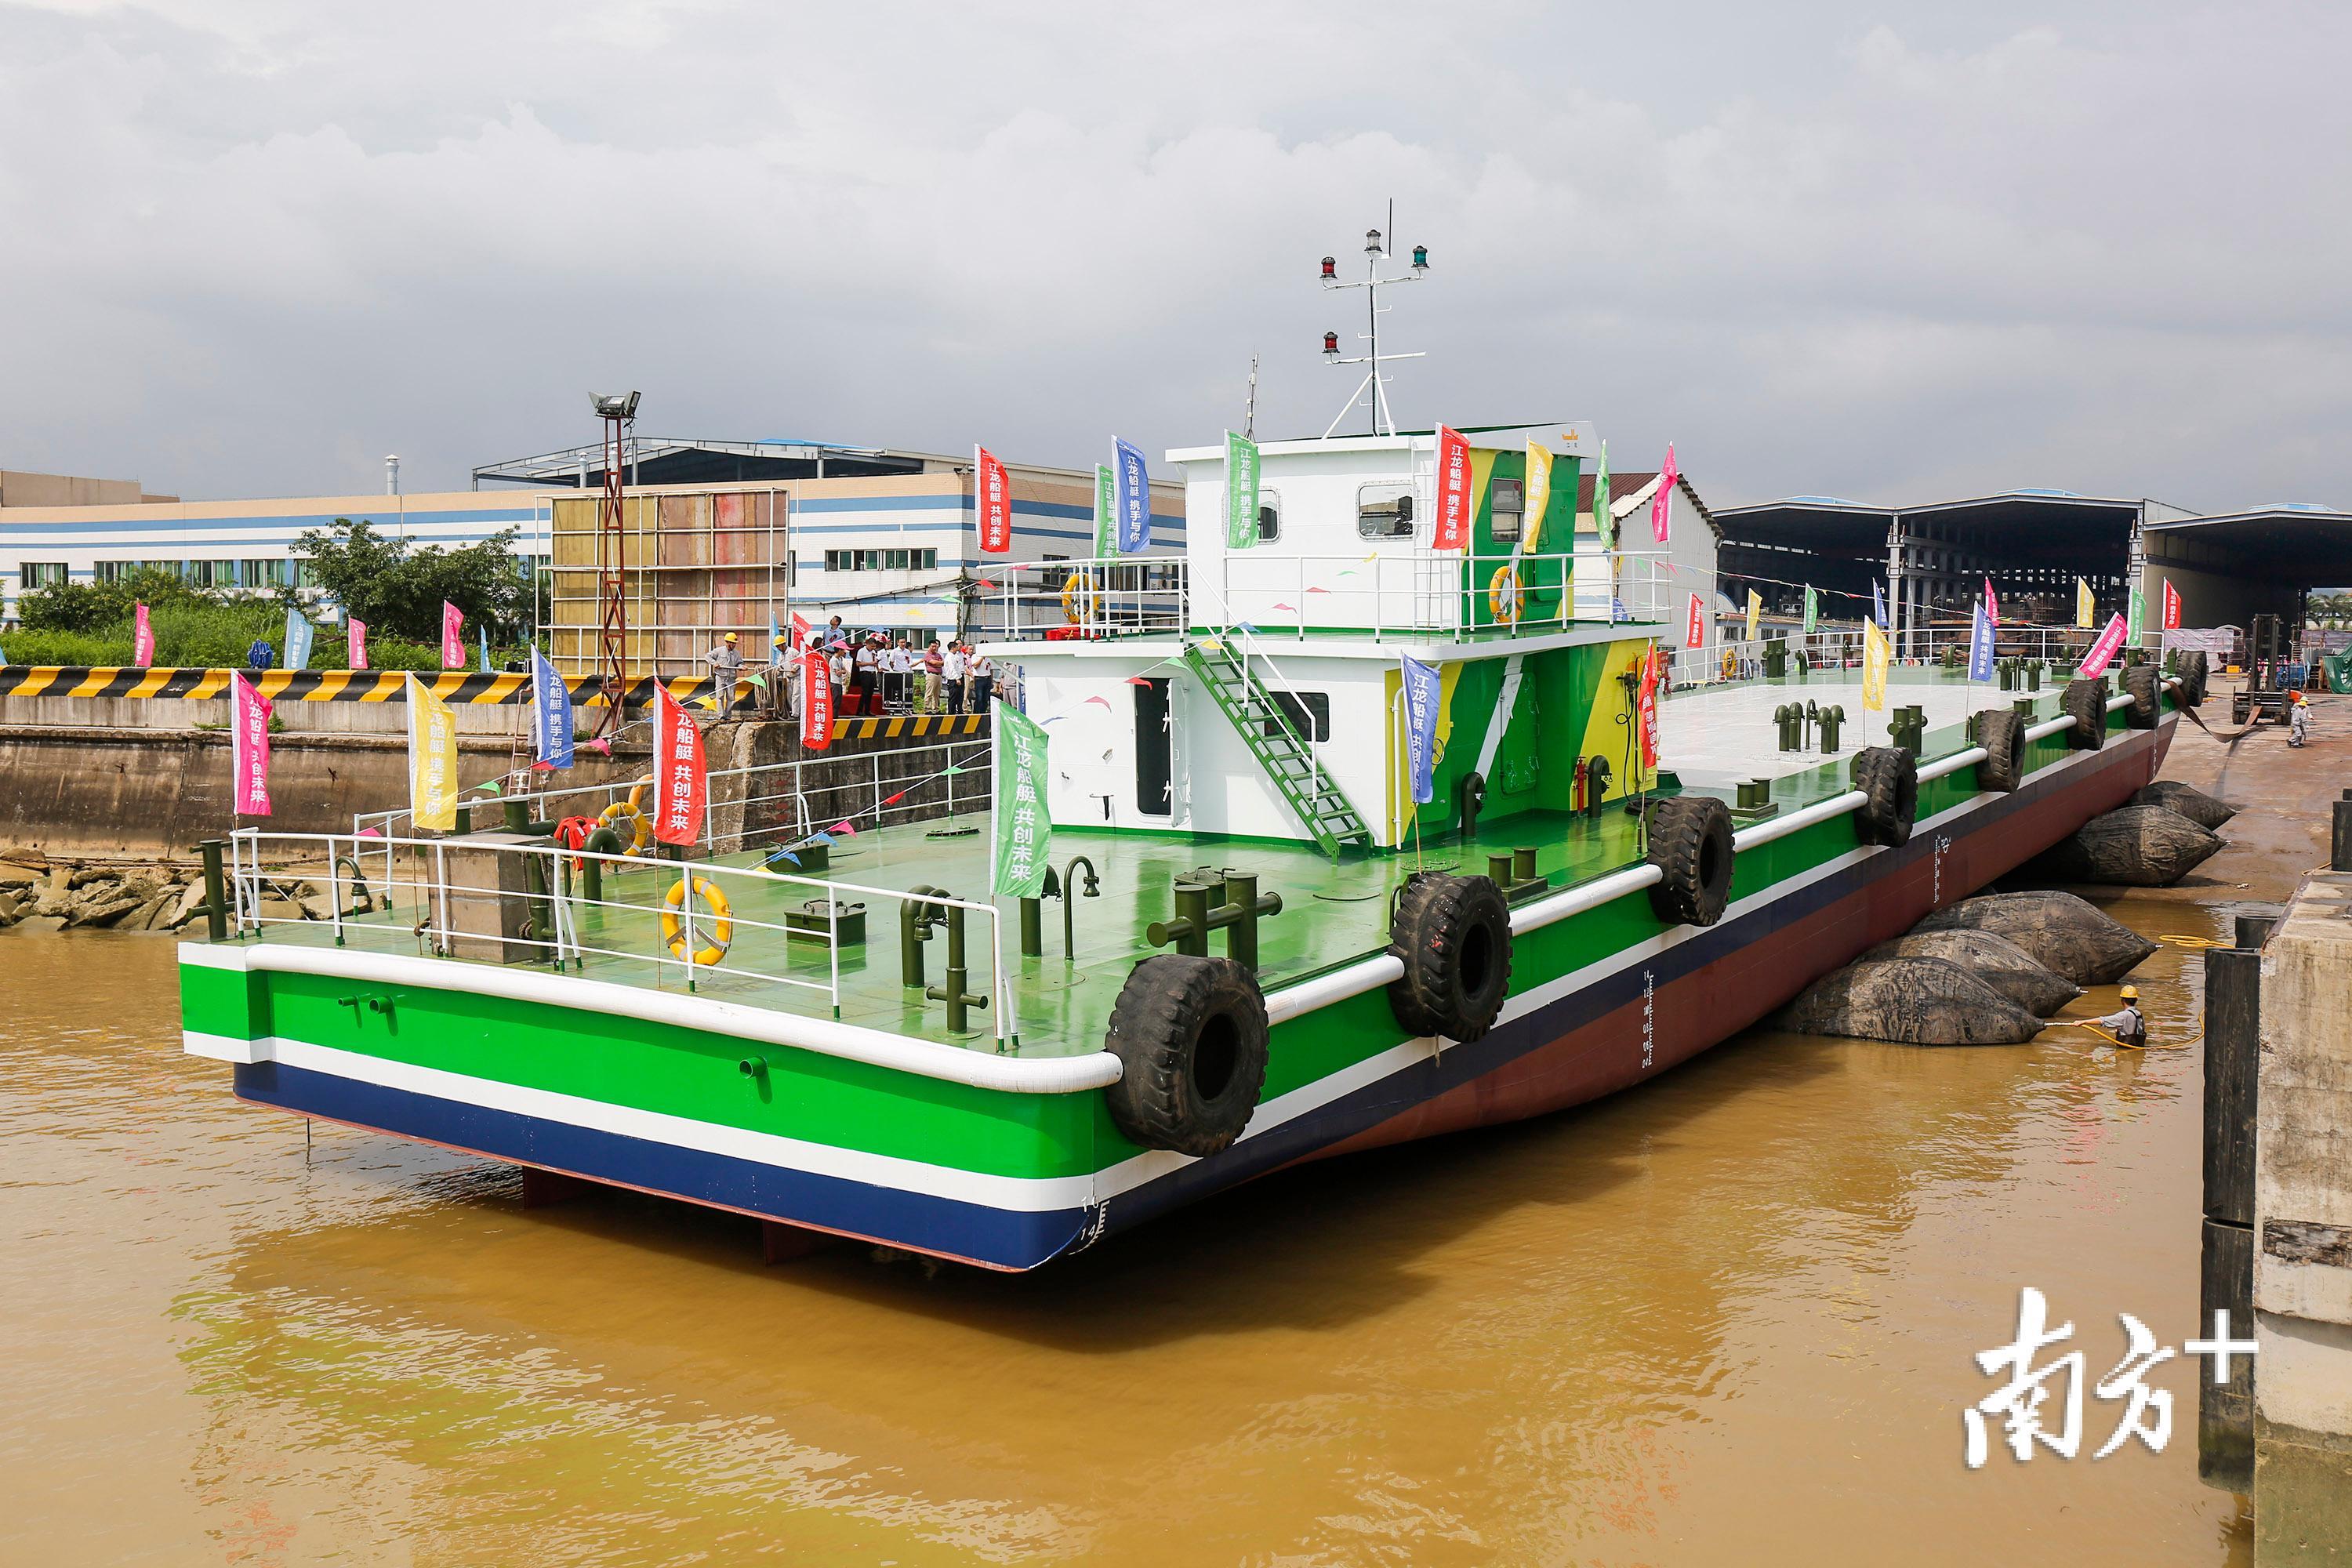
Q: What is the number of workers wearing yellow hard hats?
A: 4